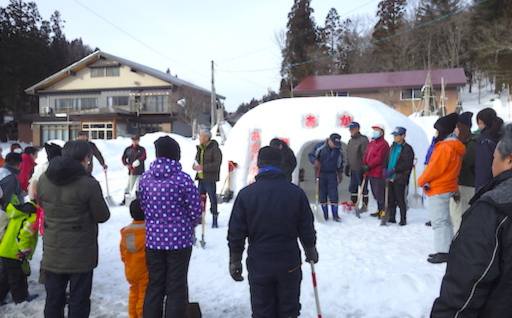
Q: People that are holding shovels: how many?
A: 6